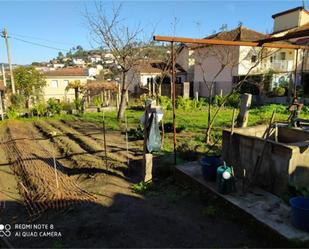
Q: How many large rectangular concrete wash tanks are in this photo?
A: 1